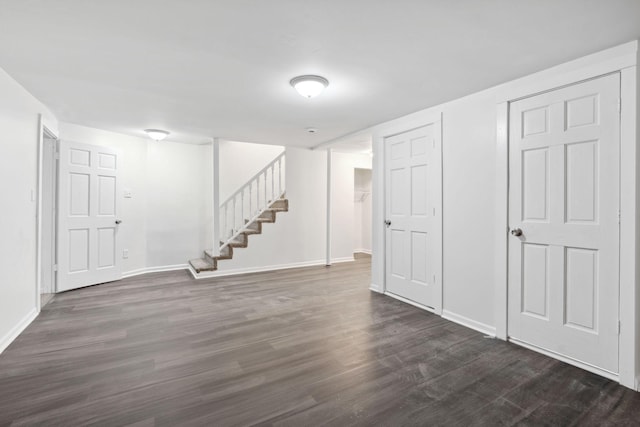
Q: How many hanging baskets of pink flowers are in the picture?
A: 0